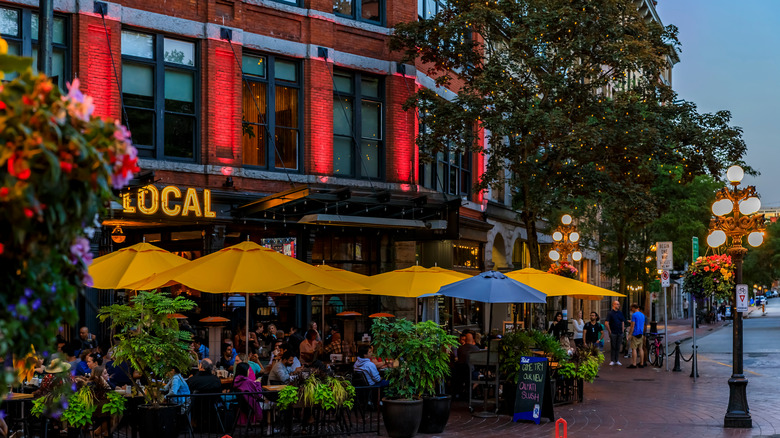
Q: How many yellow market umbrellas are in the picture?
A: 6